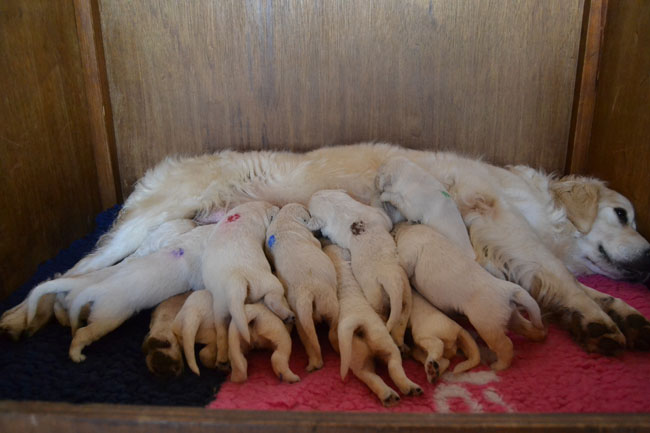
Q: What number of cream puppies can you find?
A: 11